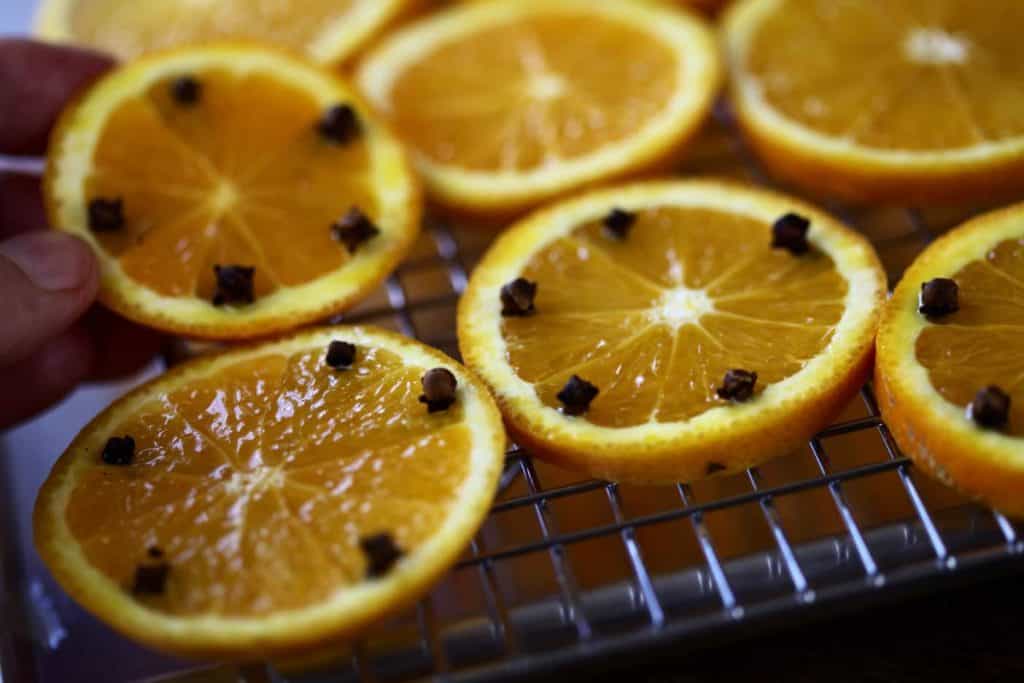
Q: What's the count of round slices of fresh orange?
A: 7